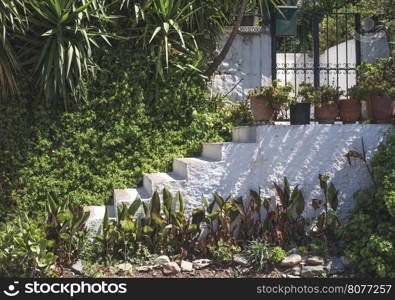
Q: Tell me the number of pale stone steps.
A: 6